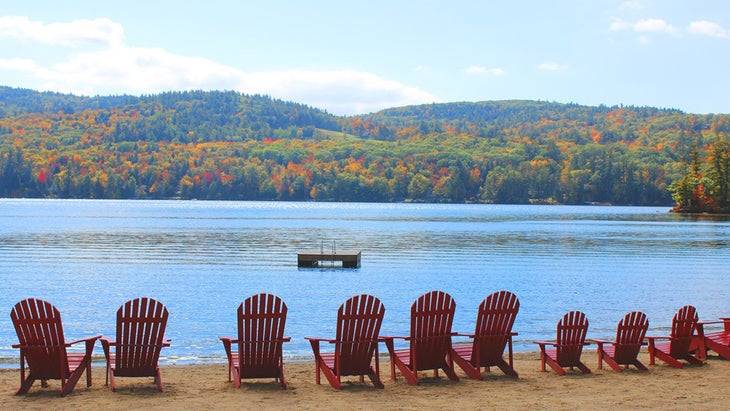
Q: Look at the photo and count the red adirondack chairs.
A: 10